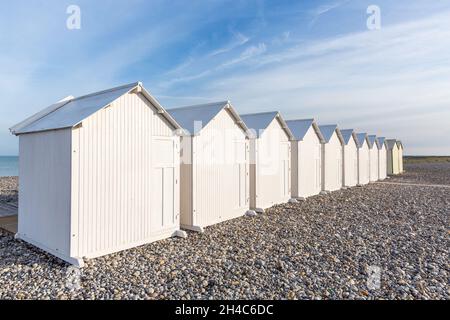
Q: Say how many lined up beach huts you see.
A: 11